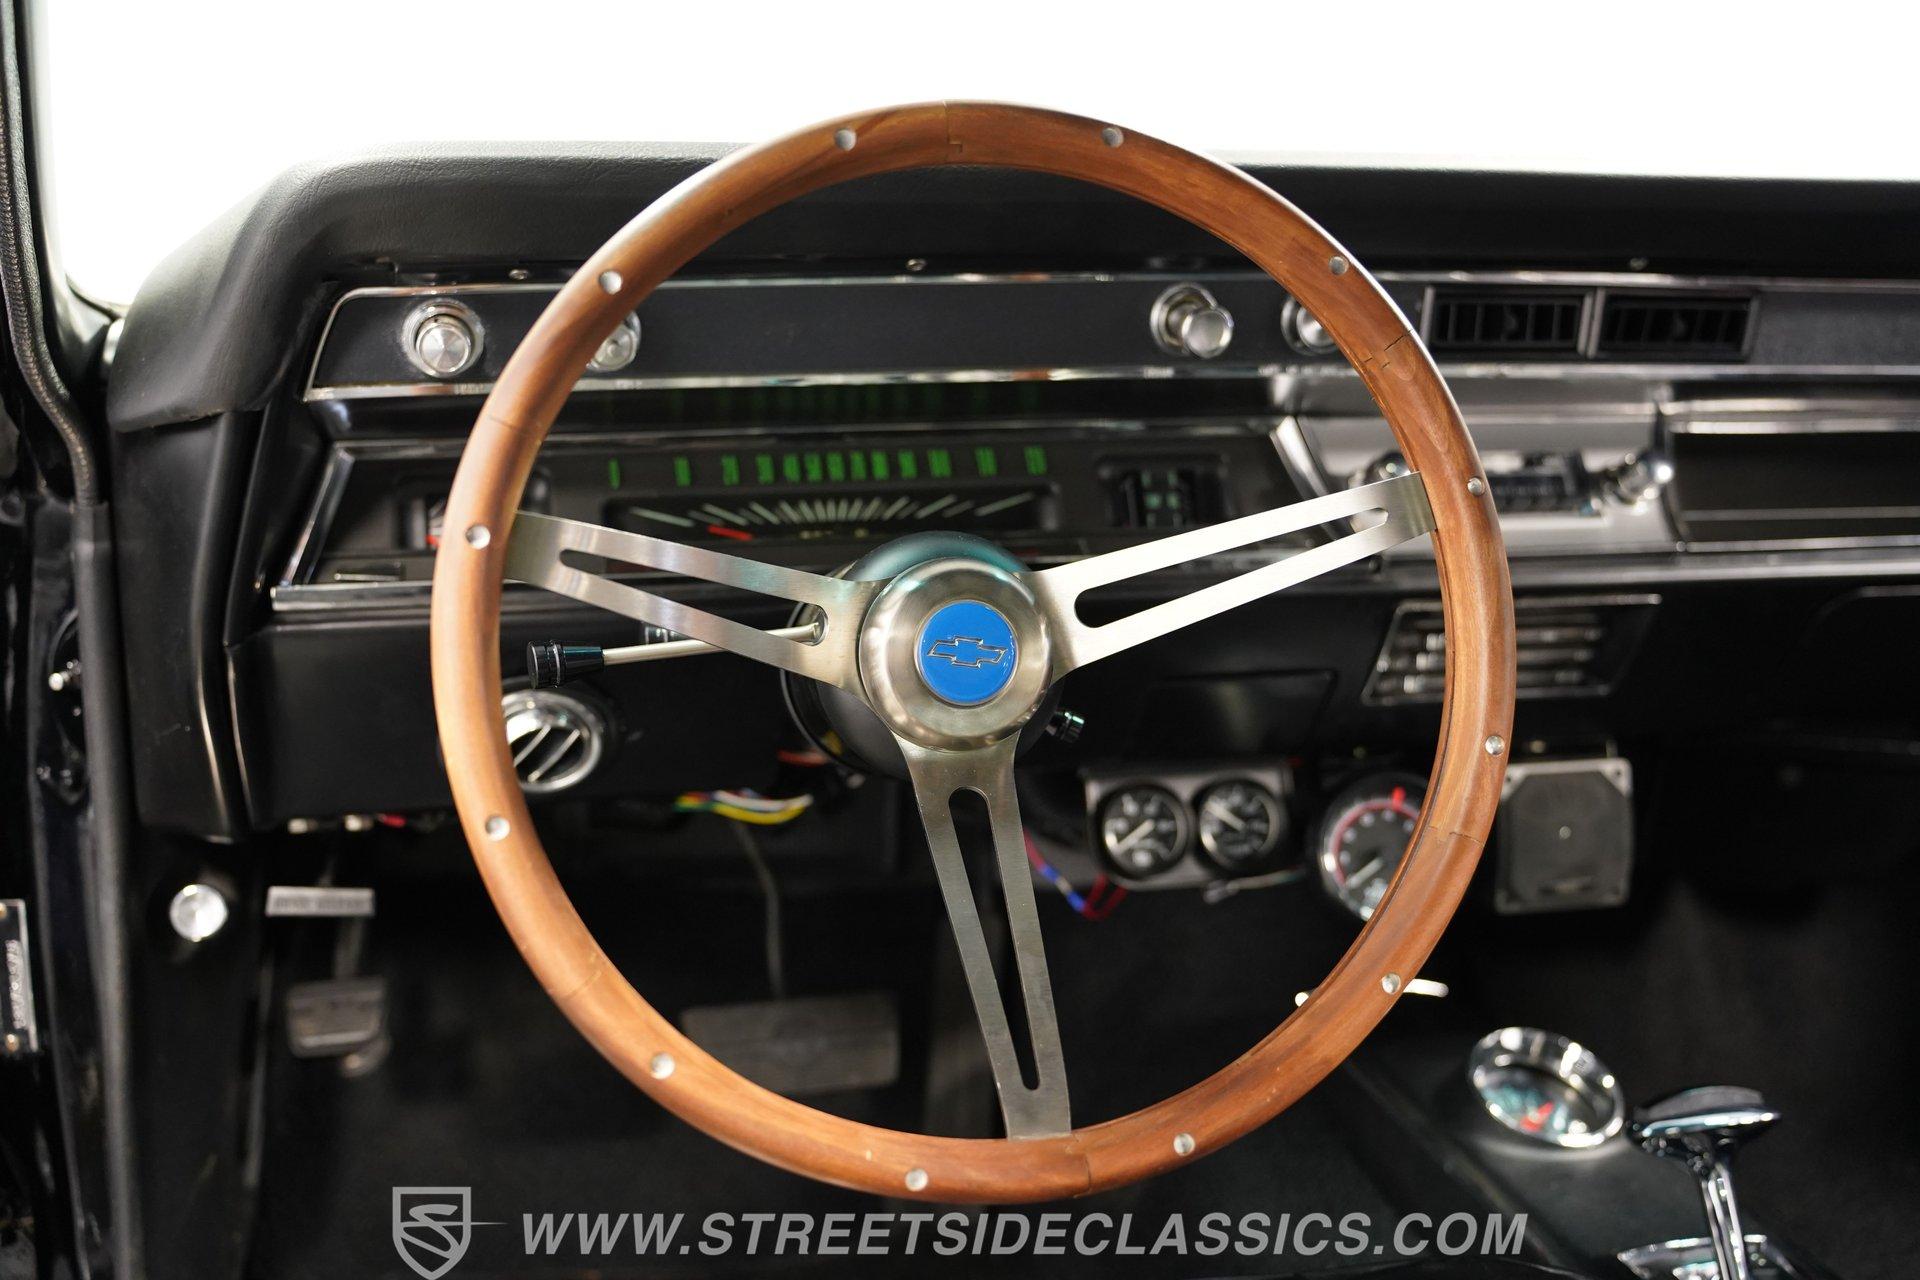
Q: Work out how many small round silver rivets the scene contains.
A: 12